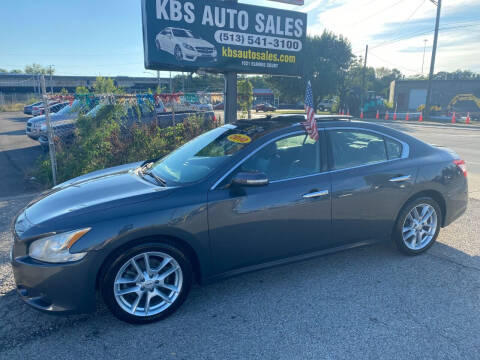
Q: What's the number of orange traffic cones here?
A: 11